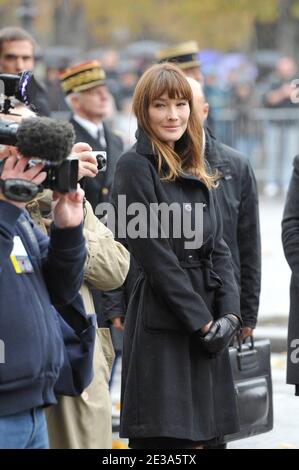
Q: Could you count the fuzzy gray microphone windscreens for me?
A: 1